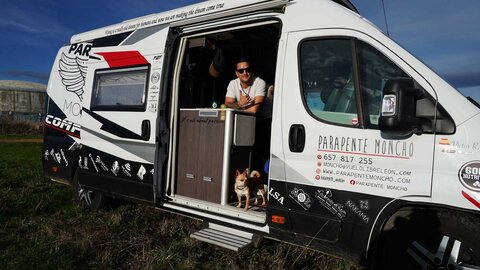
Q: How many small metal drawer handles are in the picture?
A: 2